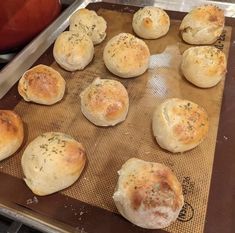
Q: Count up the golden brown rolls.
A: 12